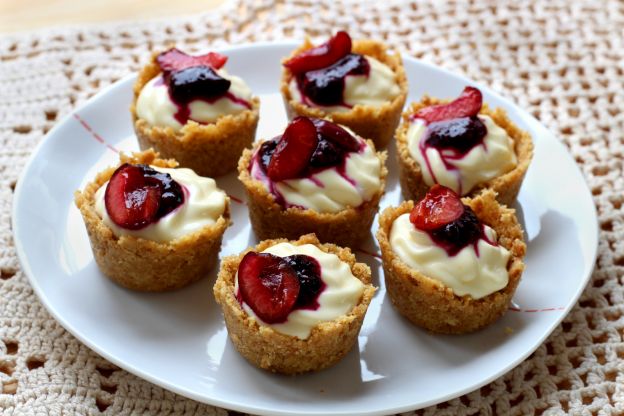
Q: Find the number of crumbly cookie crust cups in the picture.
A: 7